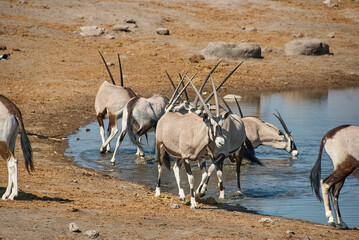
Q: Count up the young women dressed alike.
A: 0